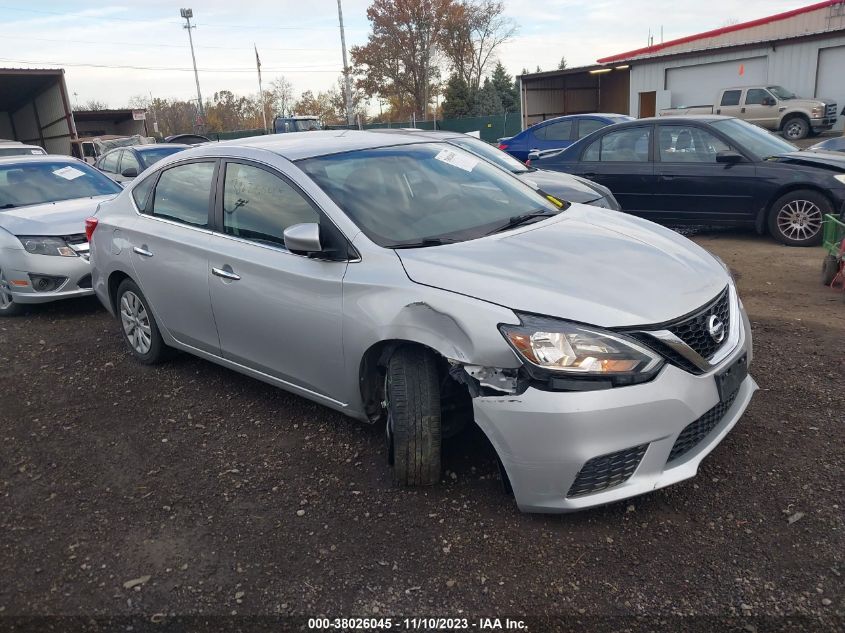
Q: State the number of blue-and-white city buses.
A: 0